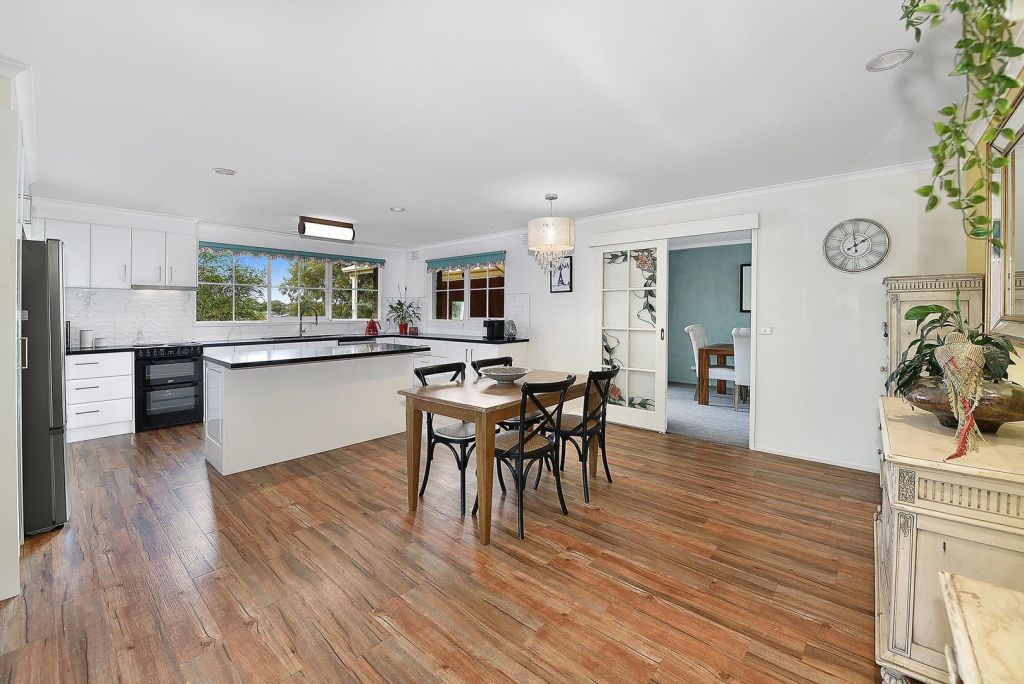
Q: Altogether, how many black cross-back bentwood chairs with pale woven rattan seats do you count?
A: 4